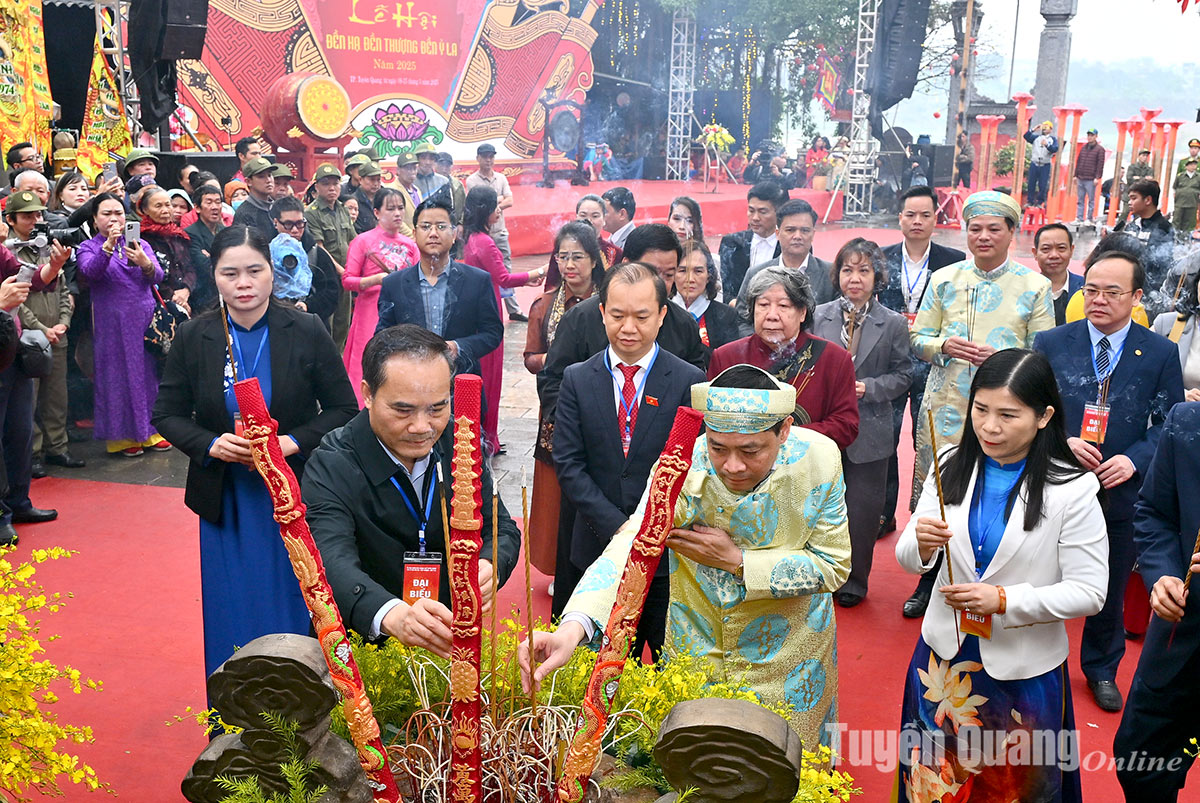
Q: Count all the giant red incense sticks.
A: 3